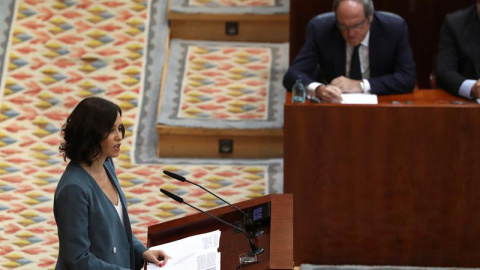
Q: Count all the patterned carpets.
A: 3